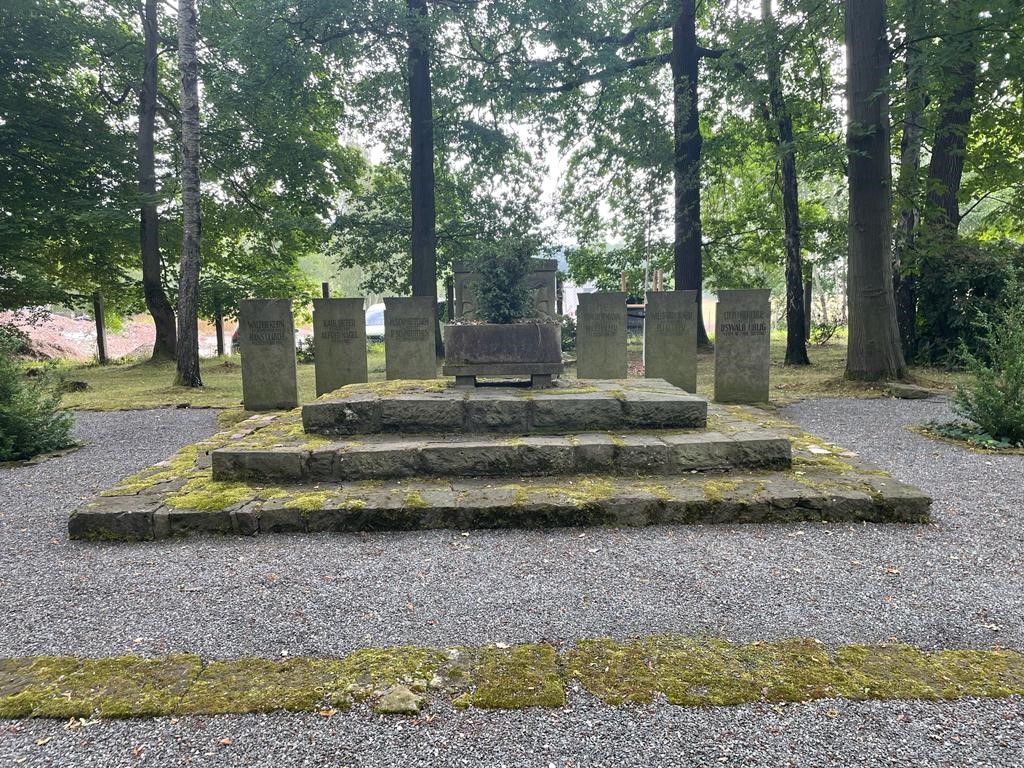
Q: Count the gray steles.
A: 6